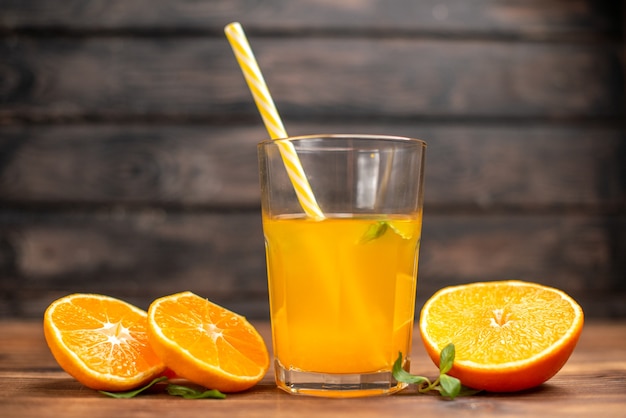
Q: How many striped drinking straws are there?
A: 1